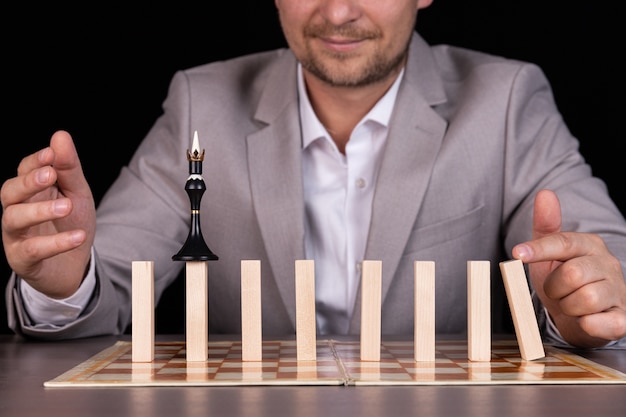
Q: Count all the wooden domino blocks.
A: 8